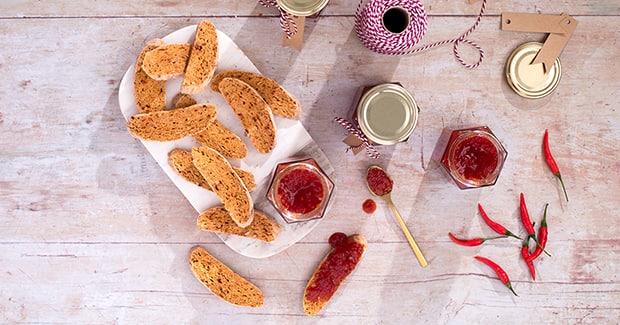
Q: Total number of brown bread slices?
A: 12